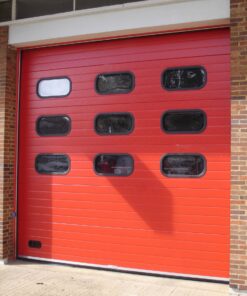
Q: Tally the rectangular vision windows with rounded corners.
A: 9